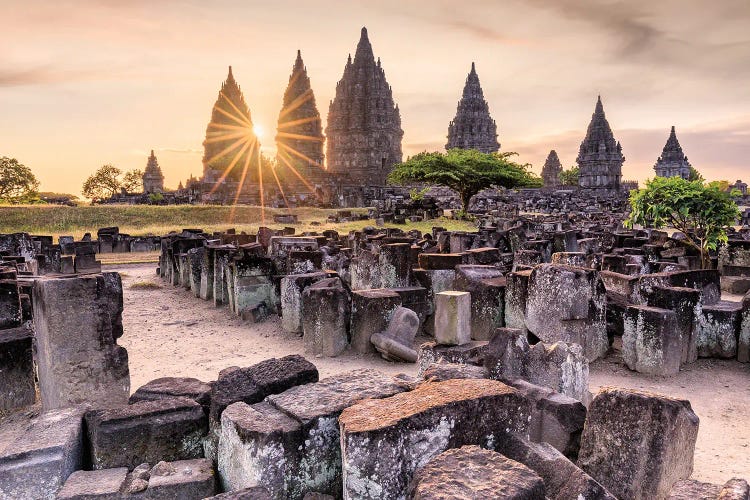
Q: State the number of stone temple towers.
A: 8